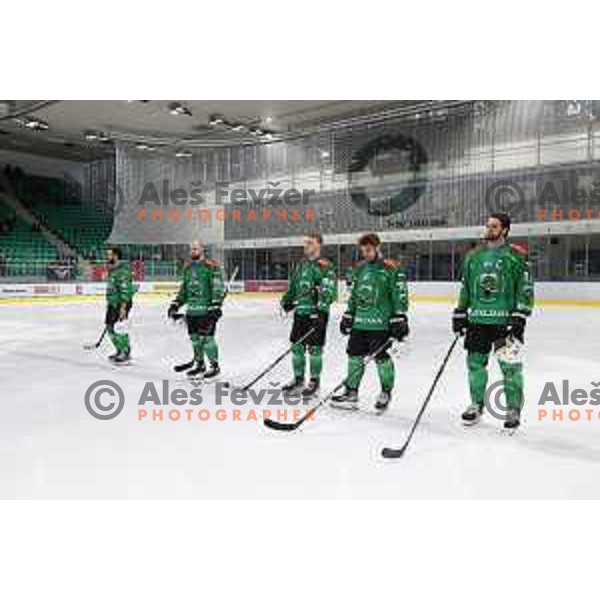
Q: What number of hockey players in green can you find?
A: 5